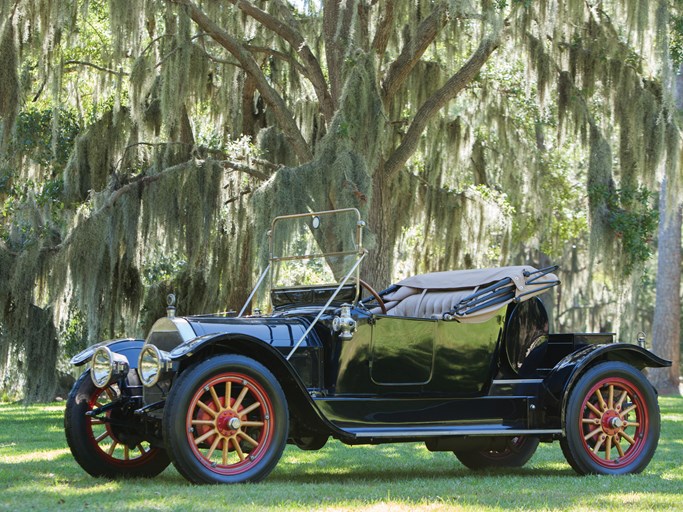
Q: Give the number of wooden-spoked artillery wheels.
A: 4